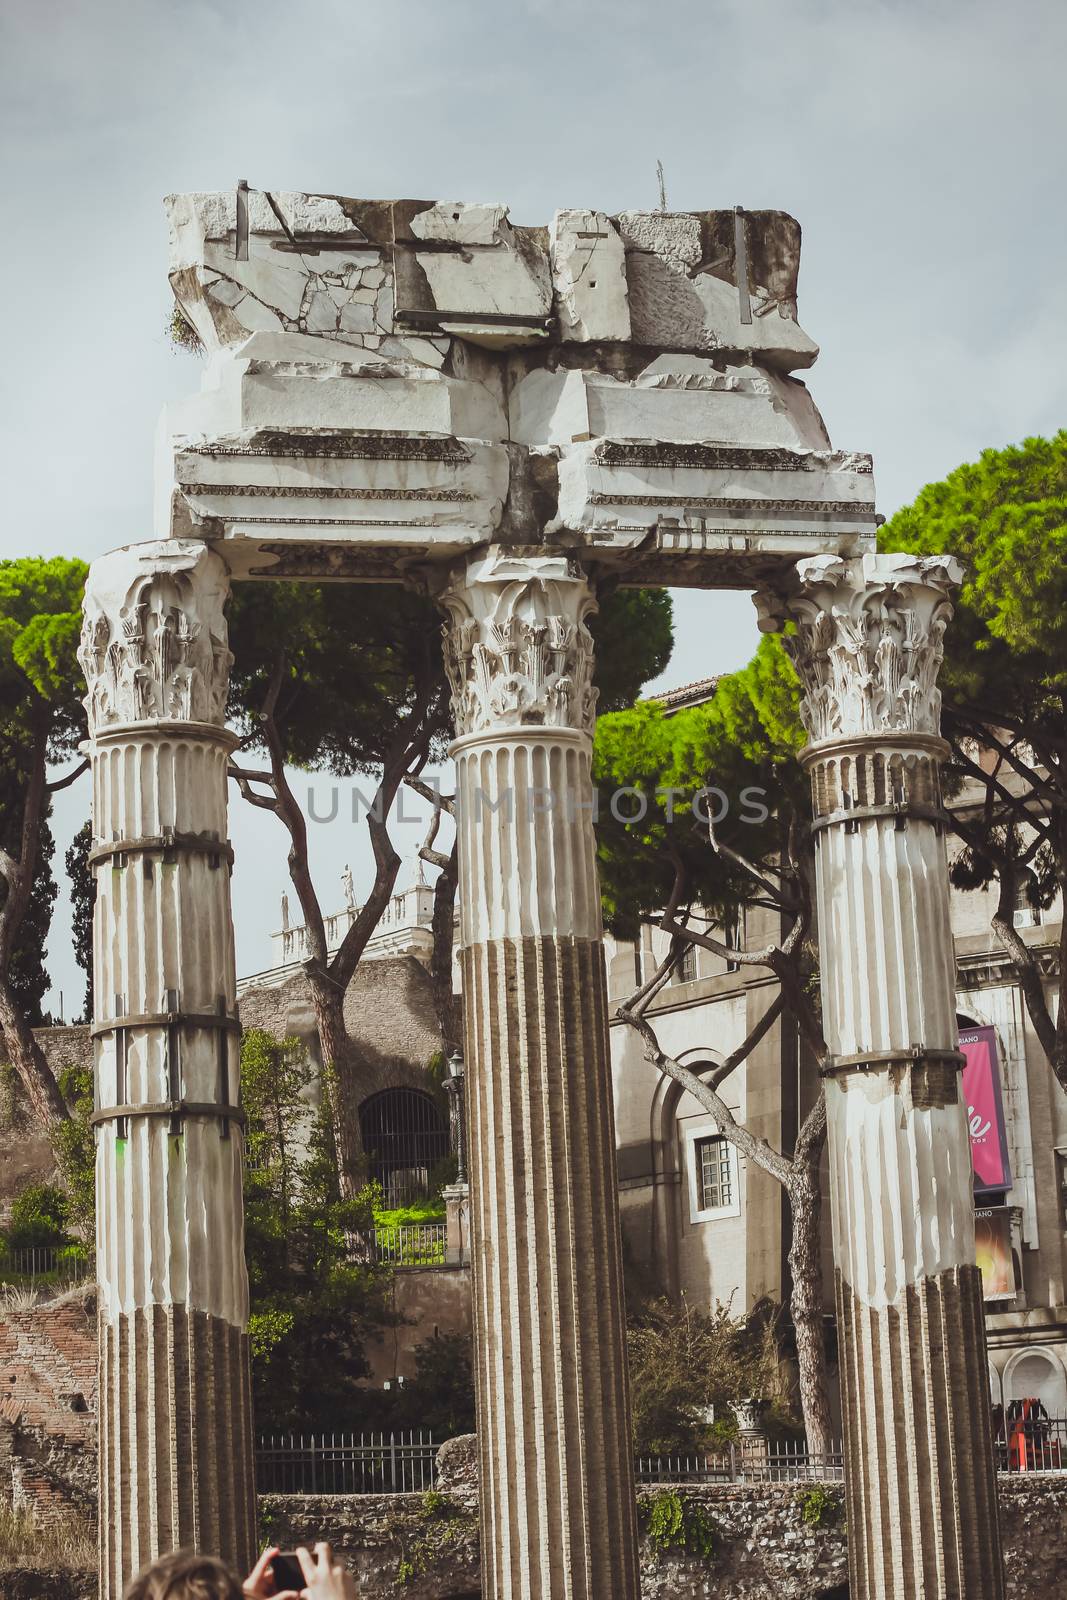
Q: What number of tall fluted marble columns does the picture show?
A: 3